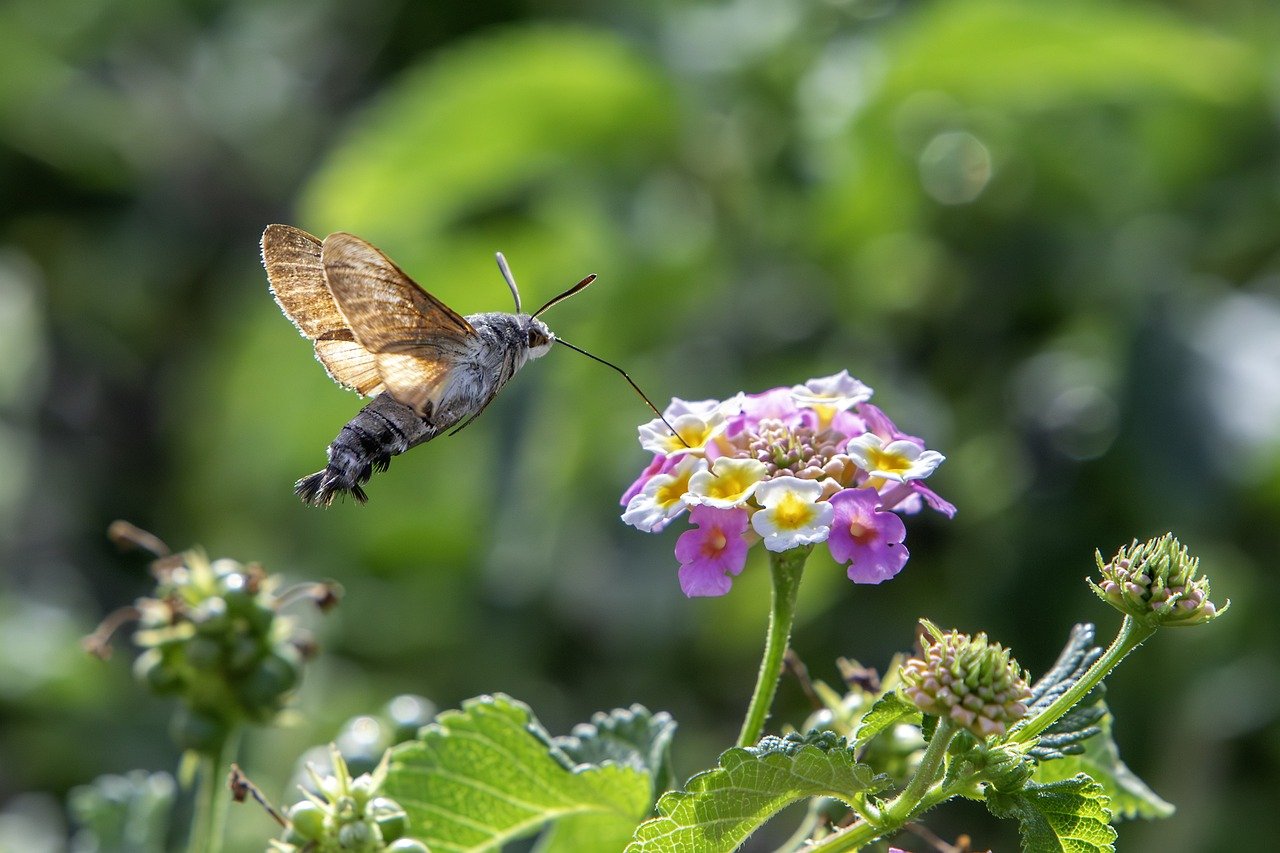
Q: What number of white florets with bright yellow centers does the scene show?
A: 6